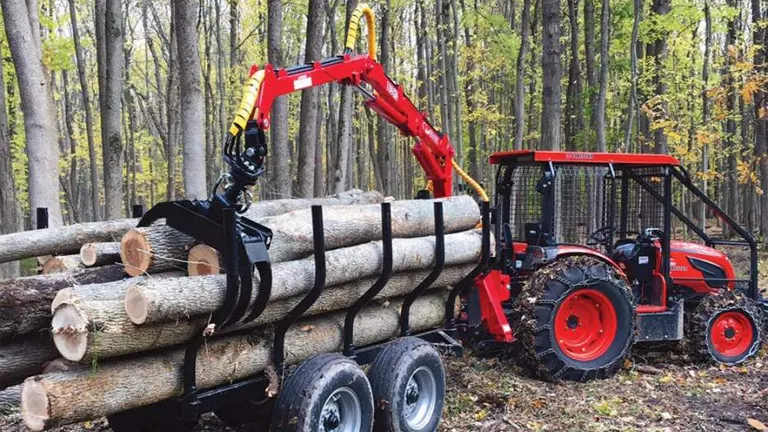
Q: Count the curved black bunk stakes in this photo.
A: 5